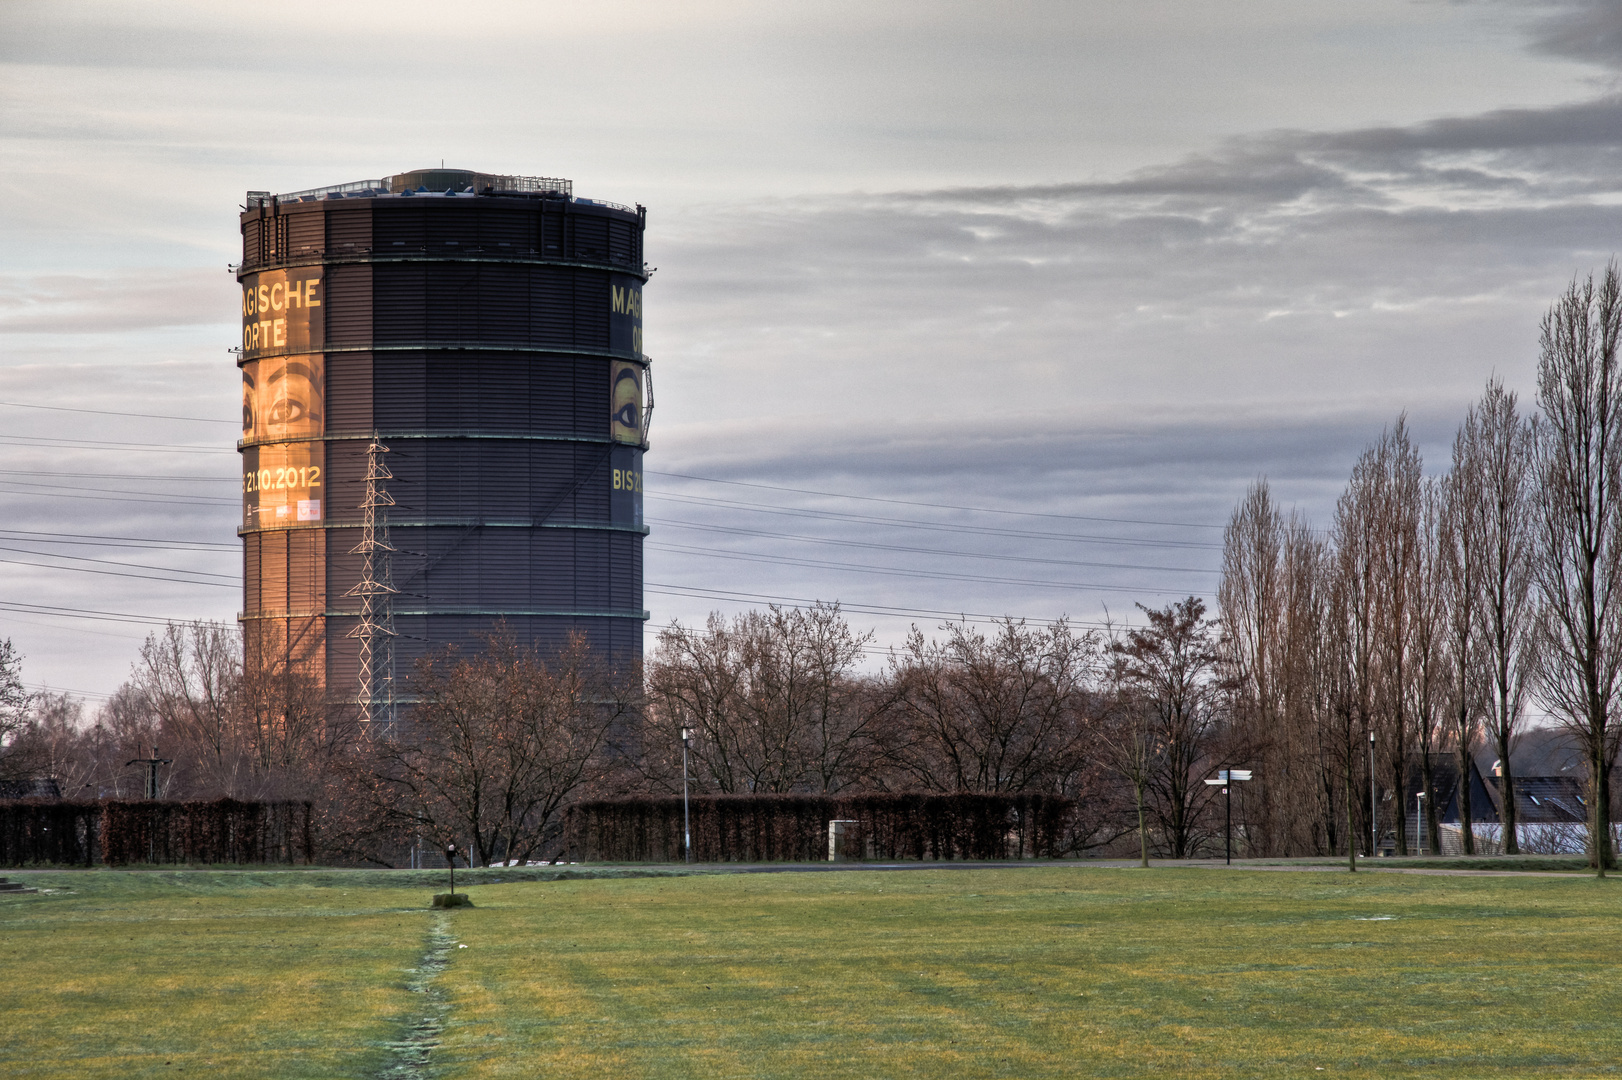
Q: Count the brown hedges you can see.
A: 2